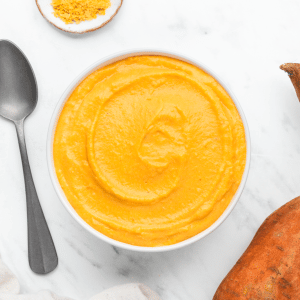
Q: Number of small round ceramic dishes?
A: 1